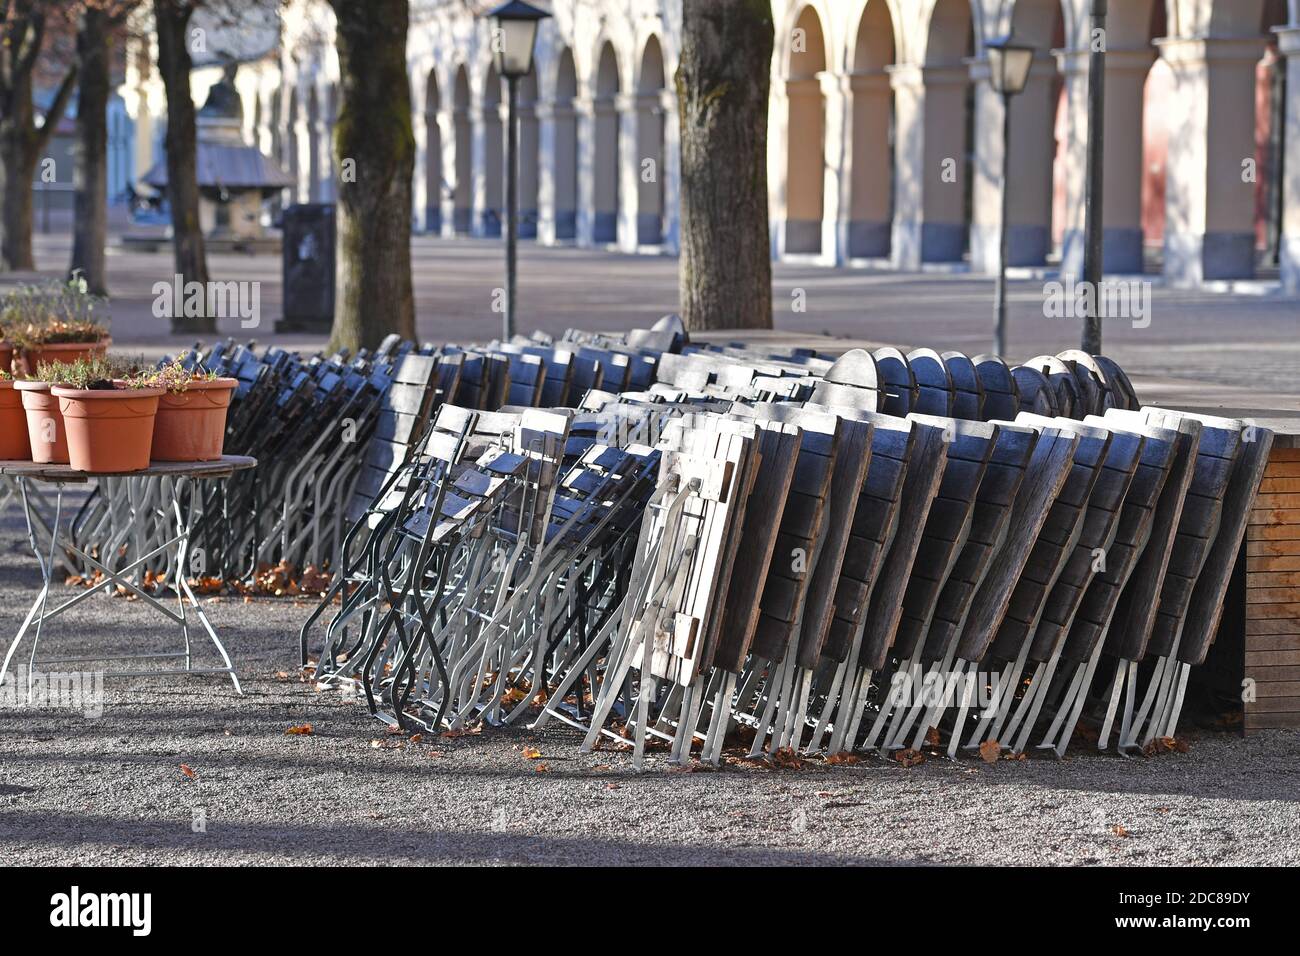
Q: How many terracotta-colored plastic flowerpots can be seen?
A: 6